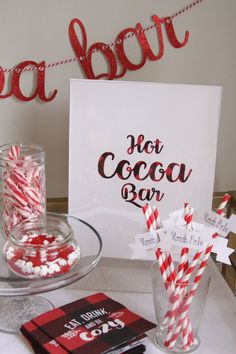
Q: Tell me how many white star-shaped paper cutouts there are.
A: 0